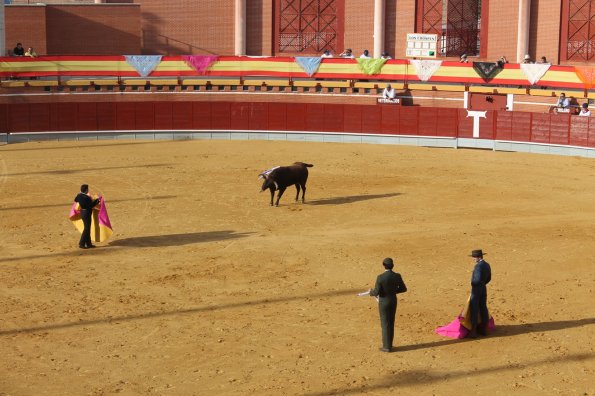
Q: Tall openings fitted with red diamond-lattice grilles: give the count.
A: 3